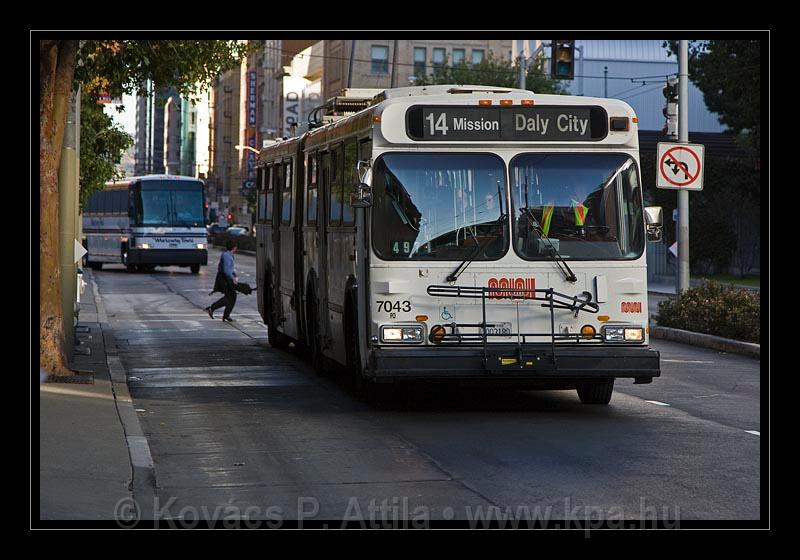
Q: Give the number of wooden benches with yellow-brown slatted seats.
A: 0